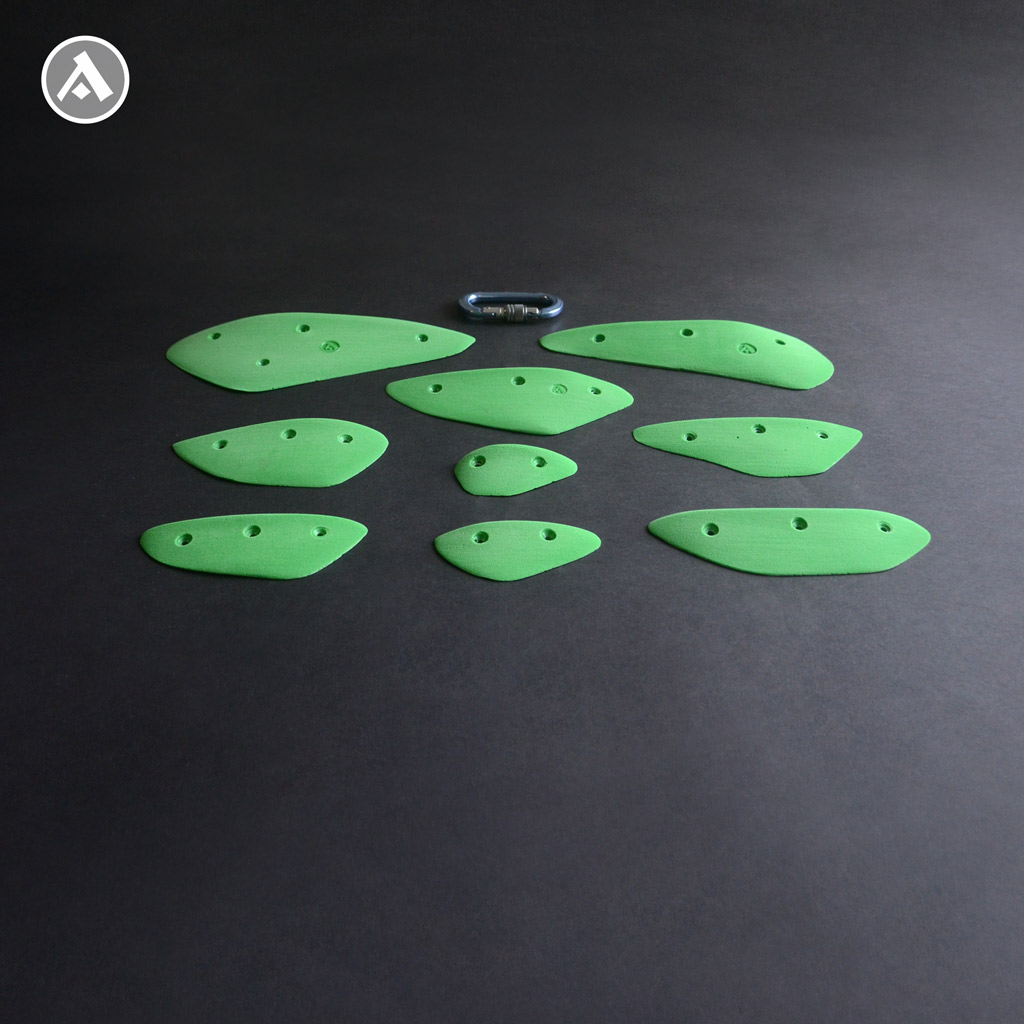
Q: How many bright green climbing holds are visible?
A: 9